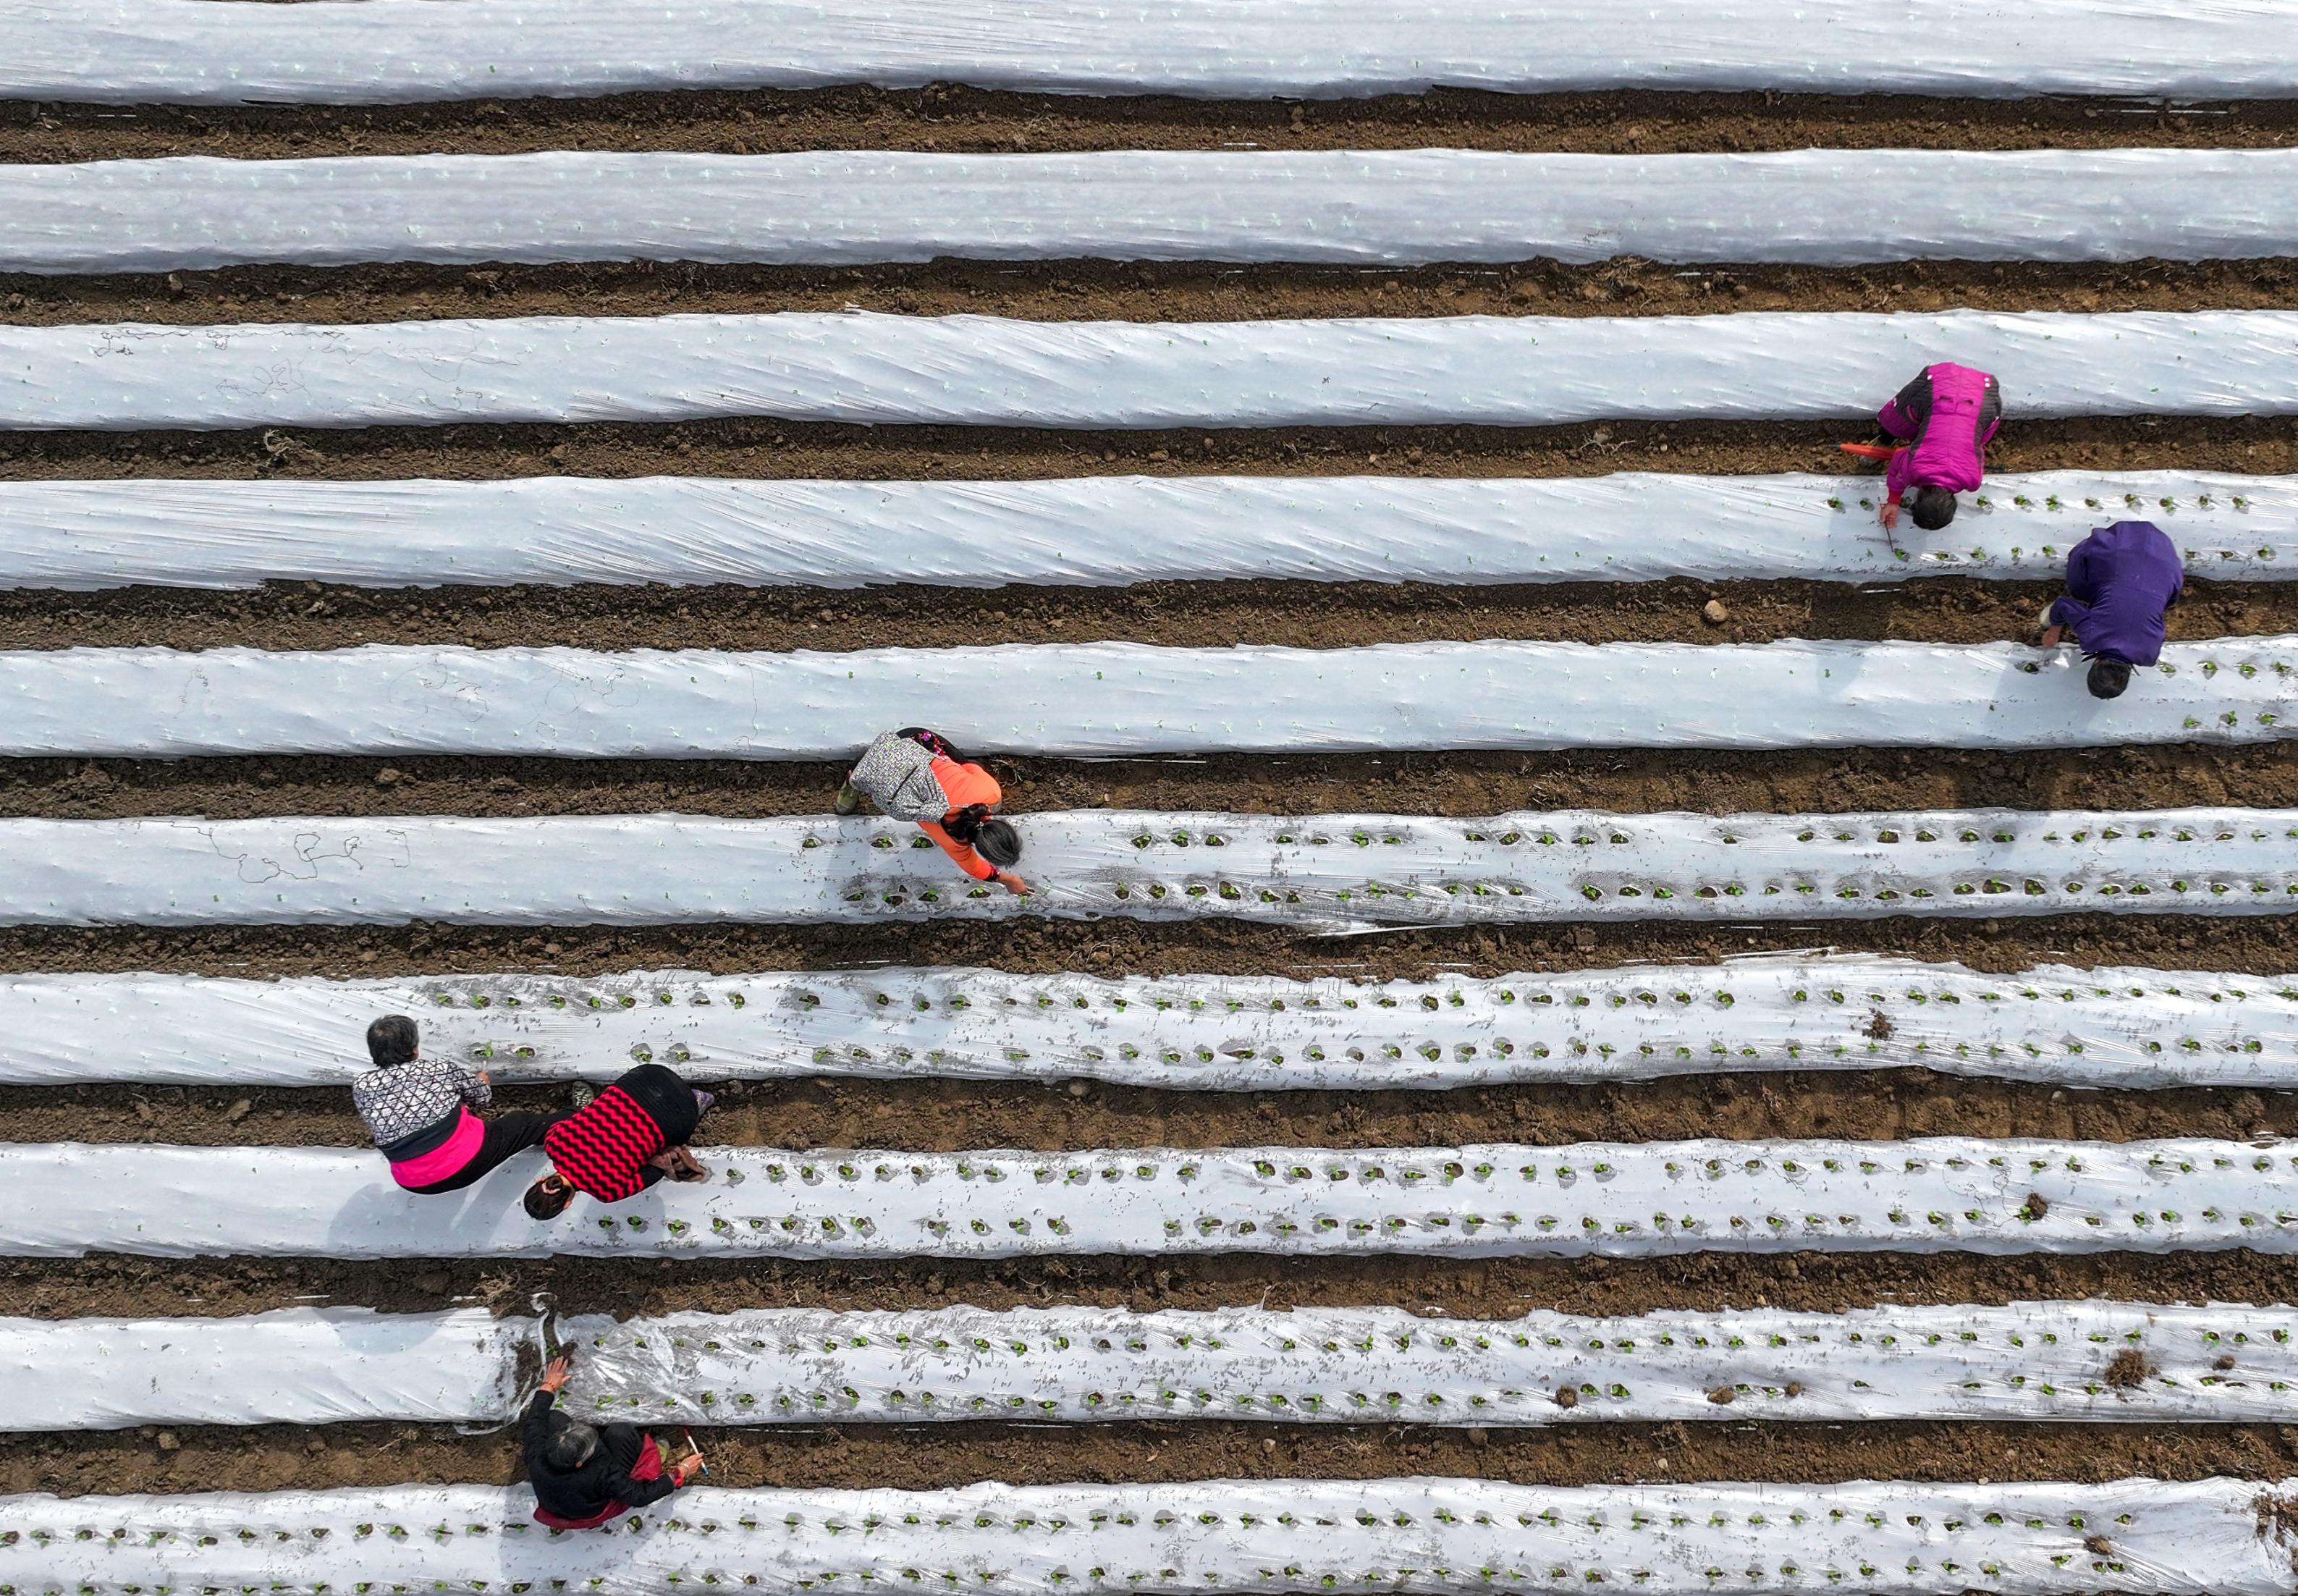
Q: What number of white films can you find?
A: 10